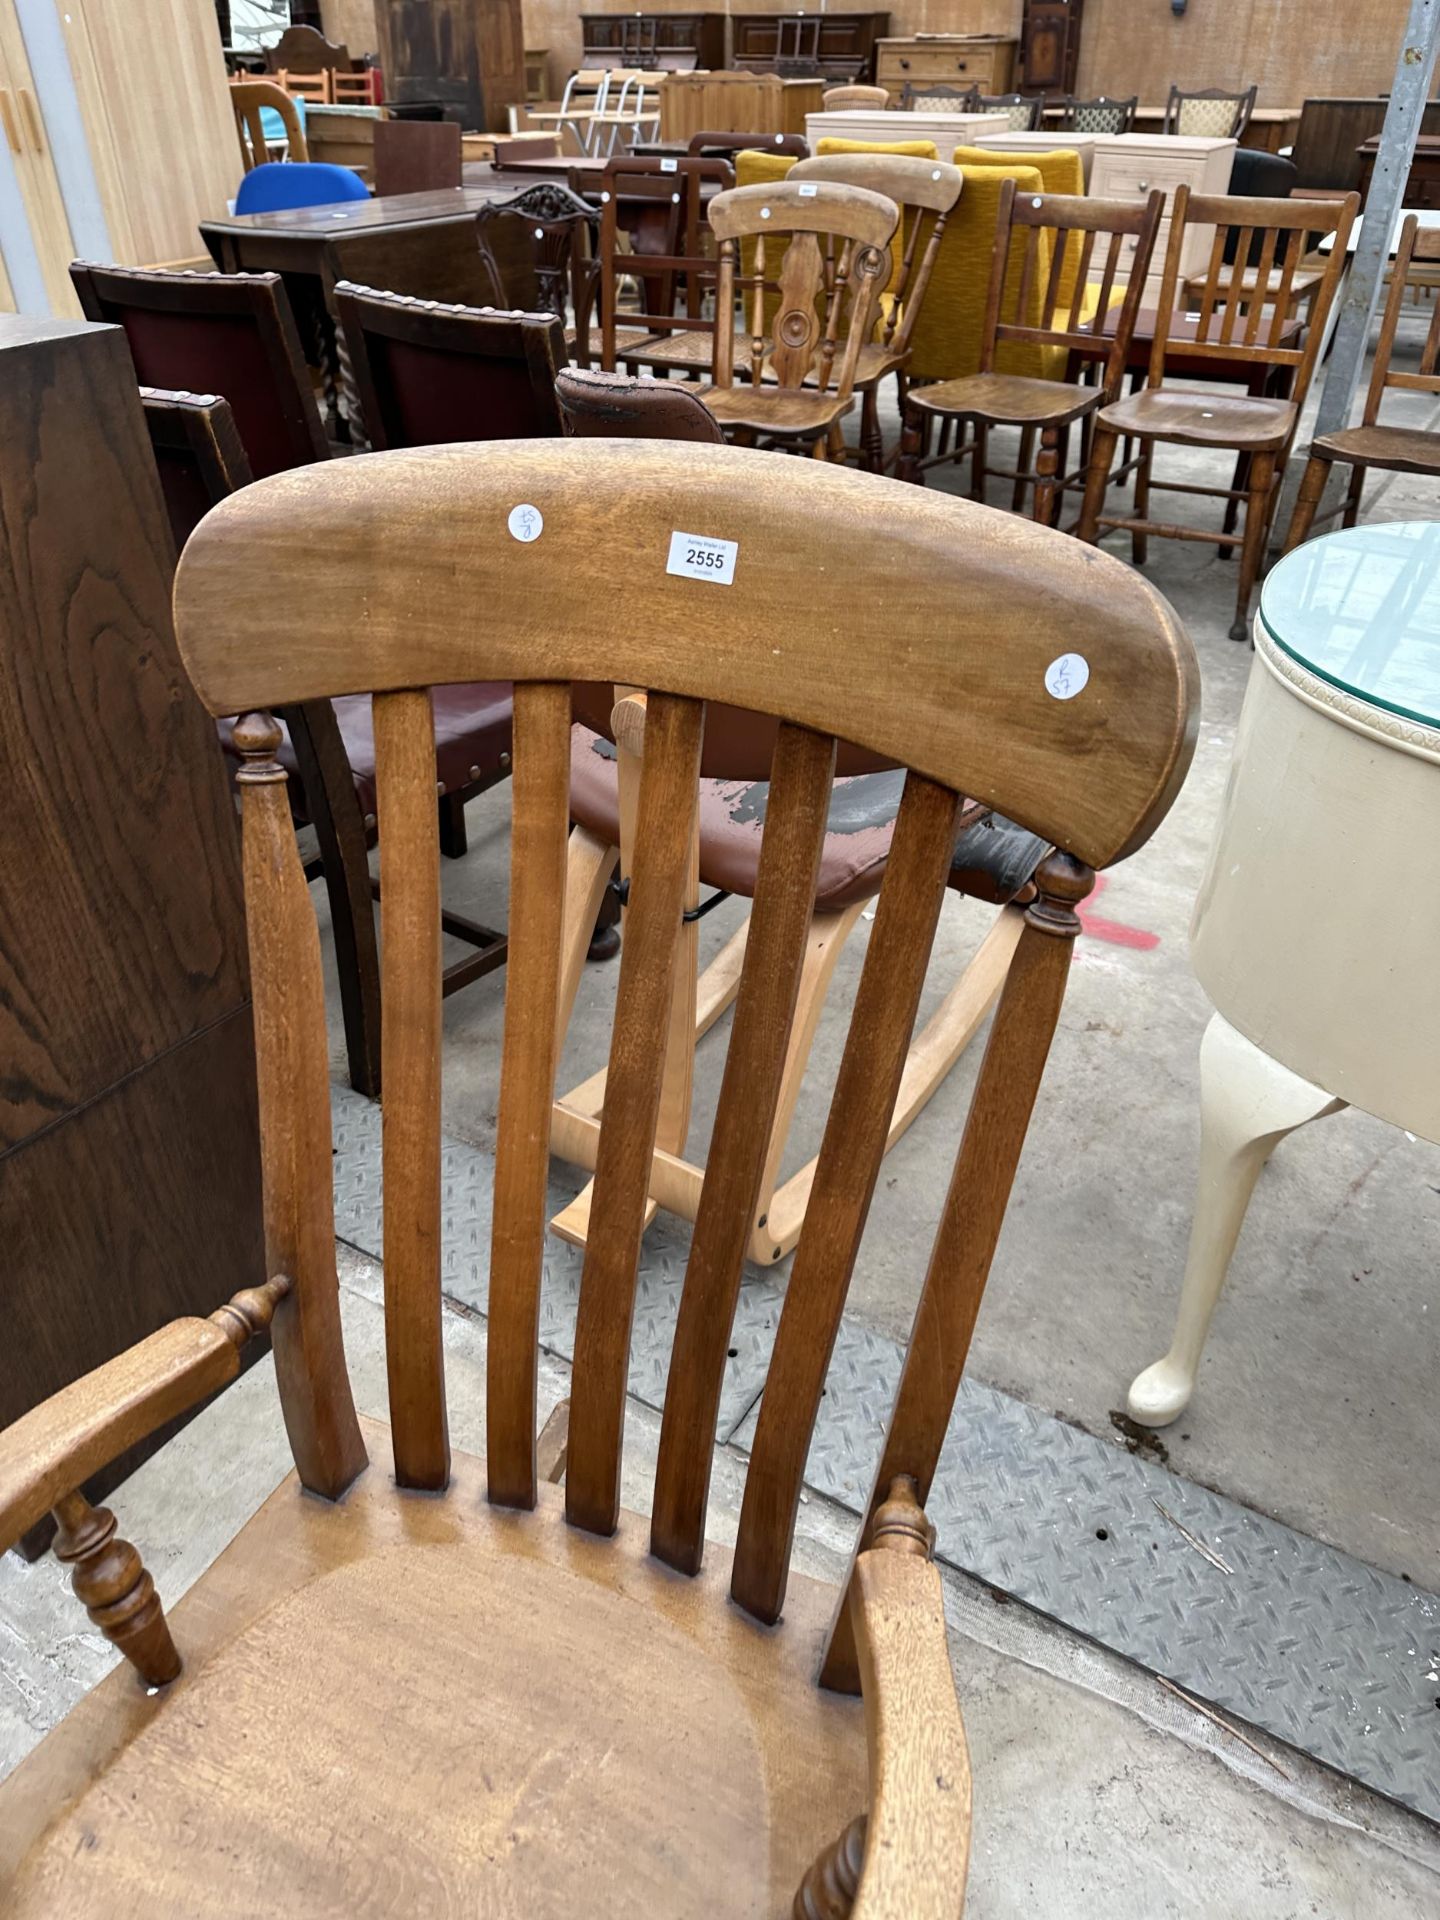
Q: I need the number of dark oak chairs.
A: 3